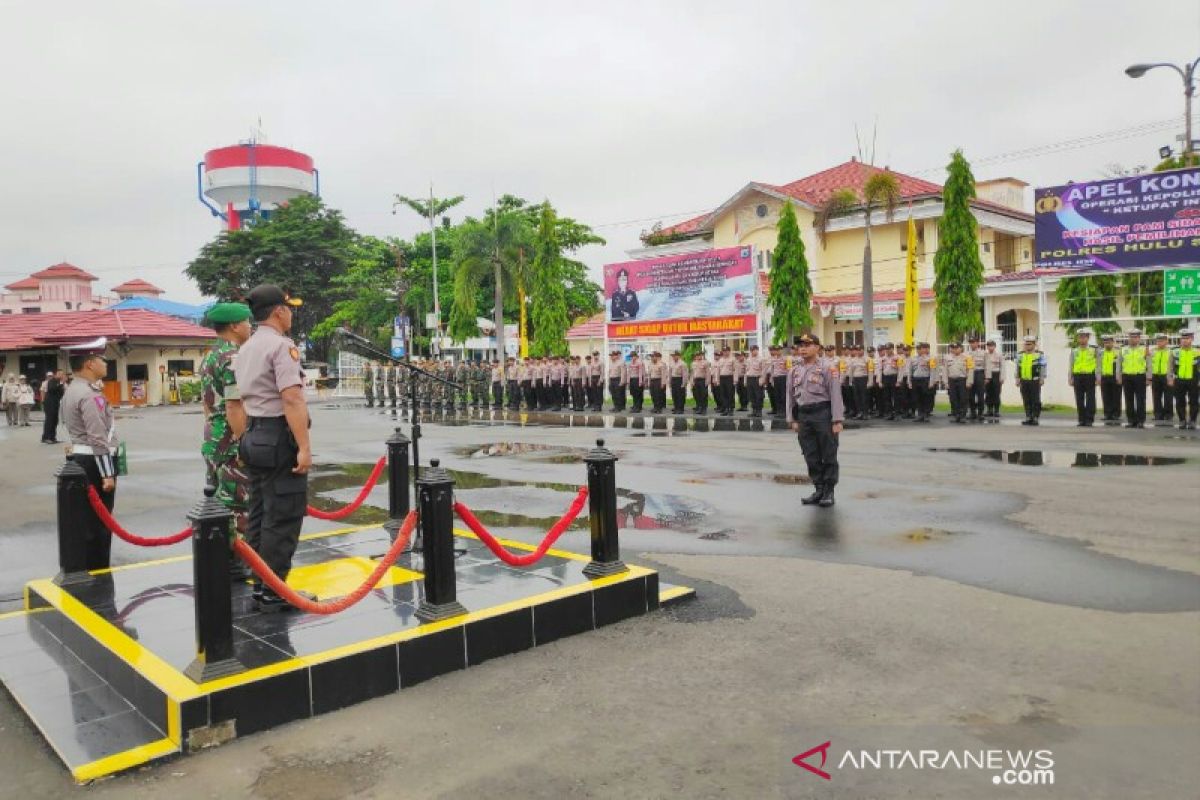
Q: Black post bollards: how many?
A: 5